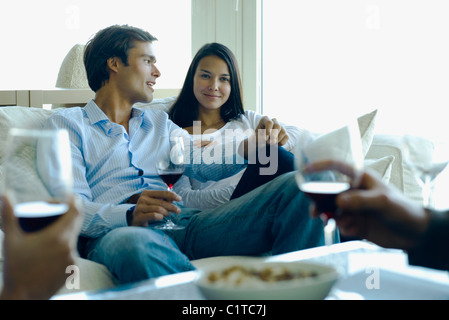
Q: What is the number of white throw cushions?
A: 2